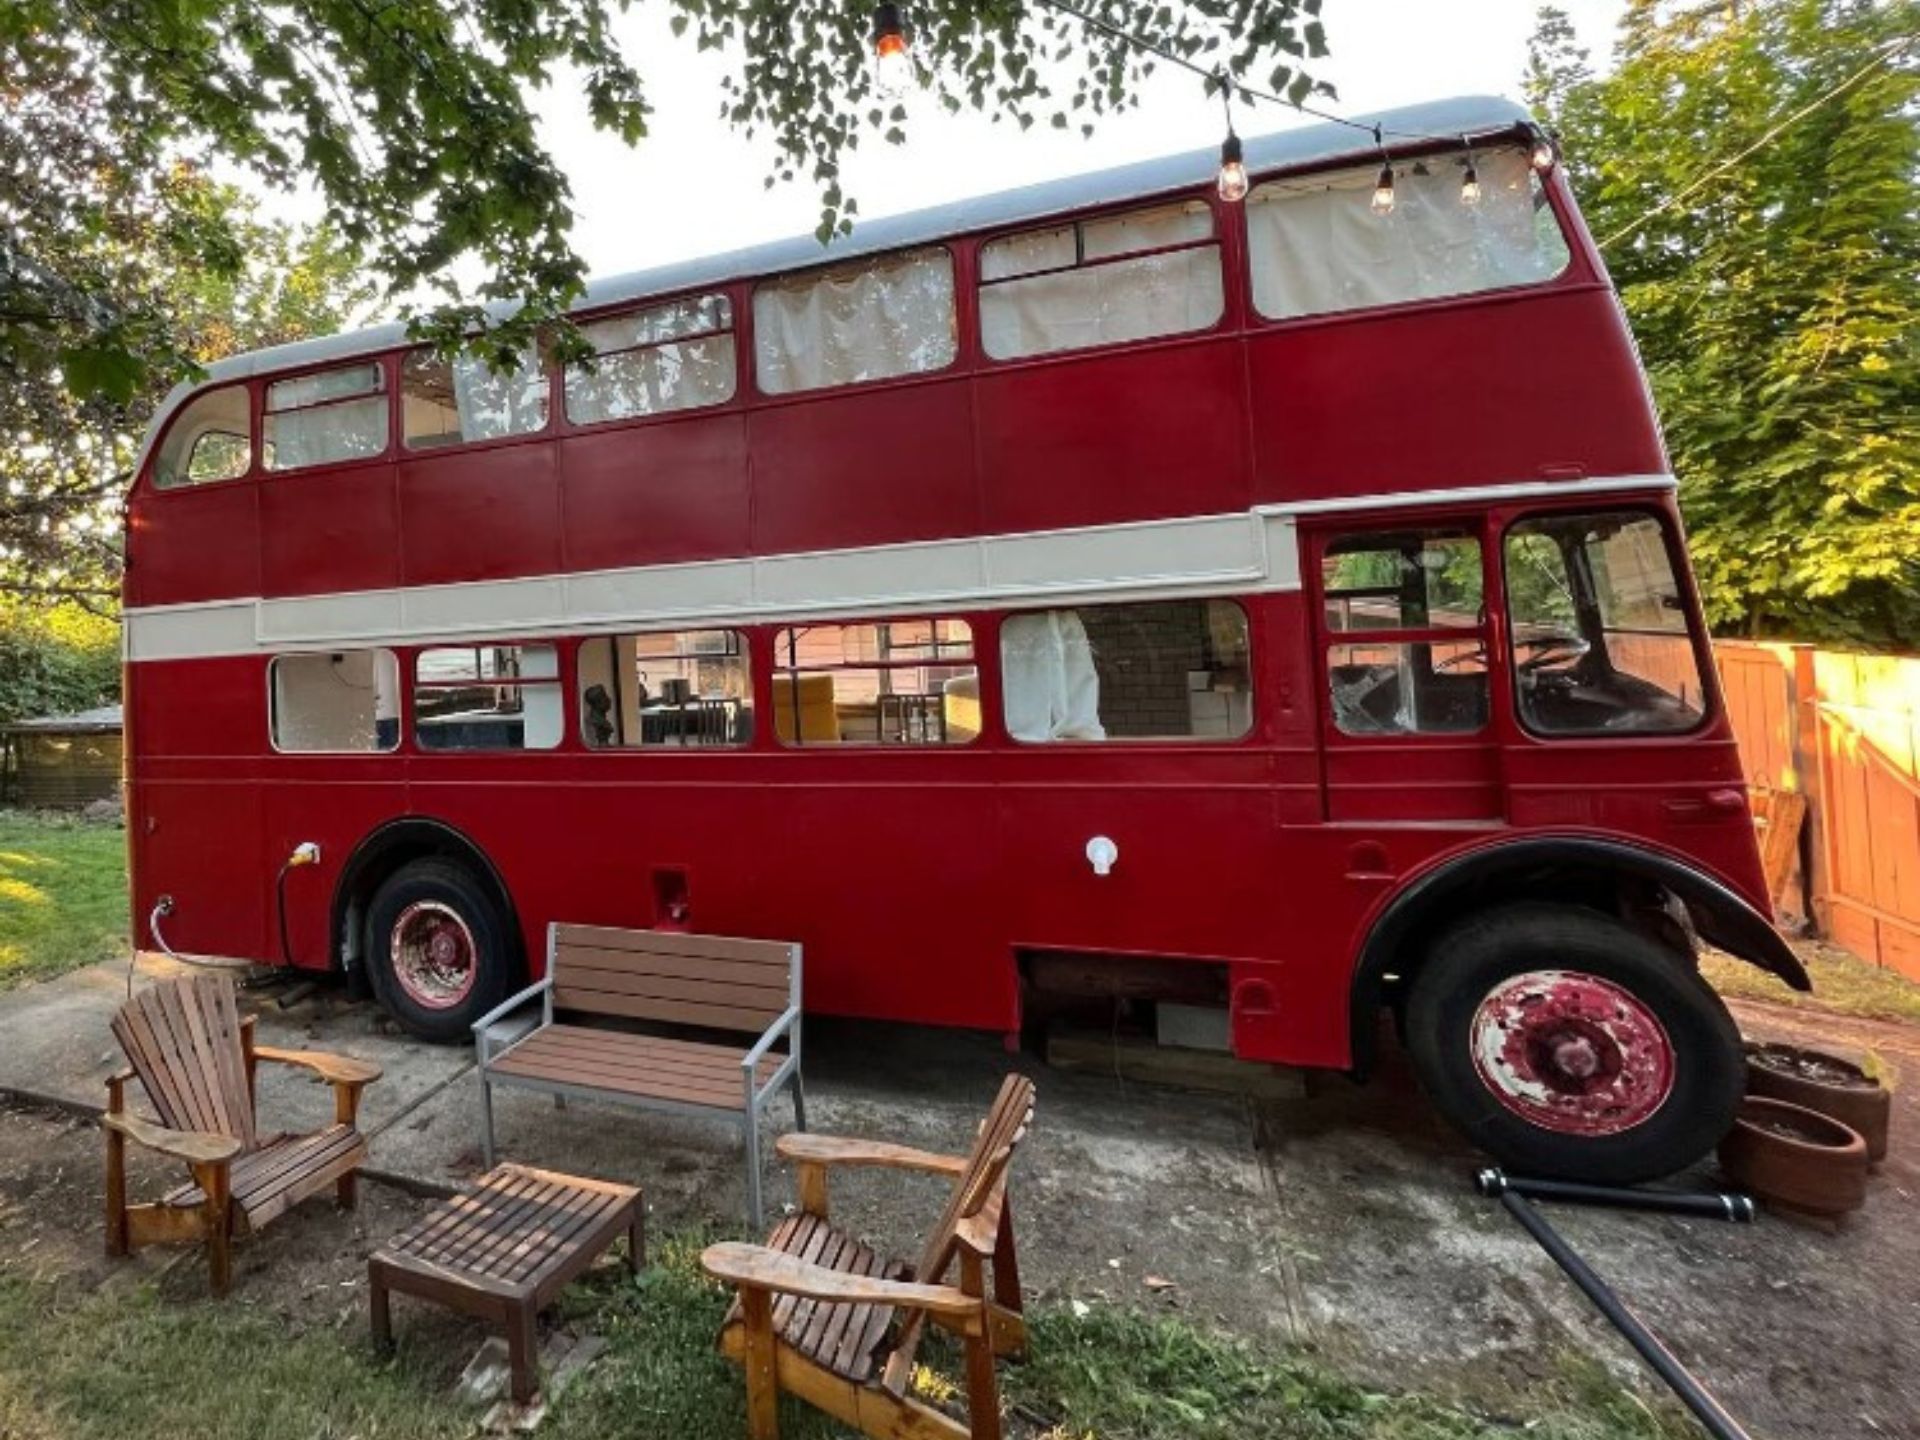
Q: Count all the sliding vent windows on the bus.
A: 5